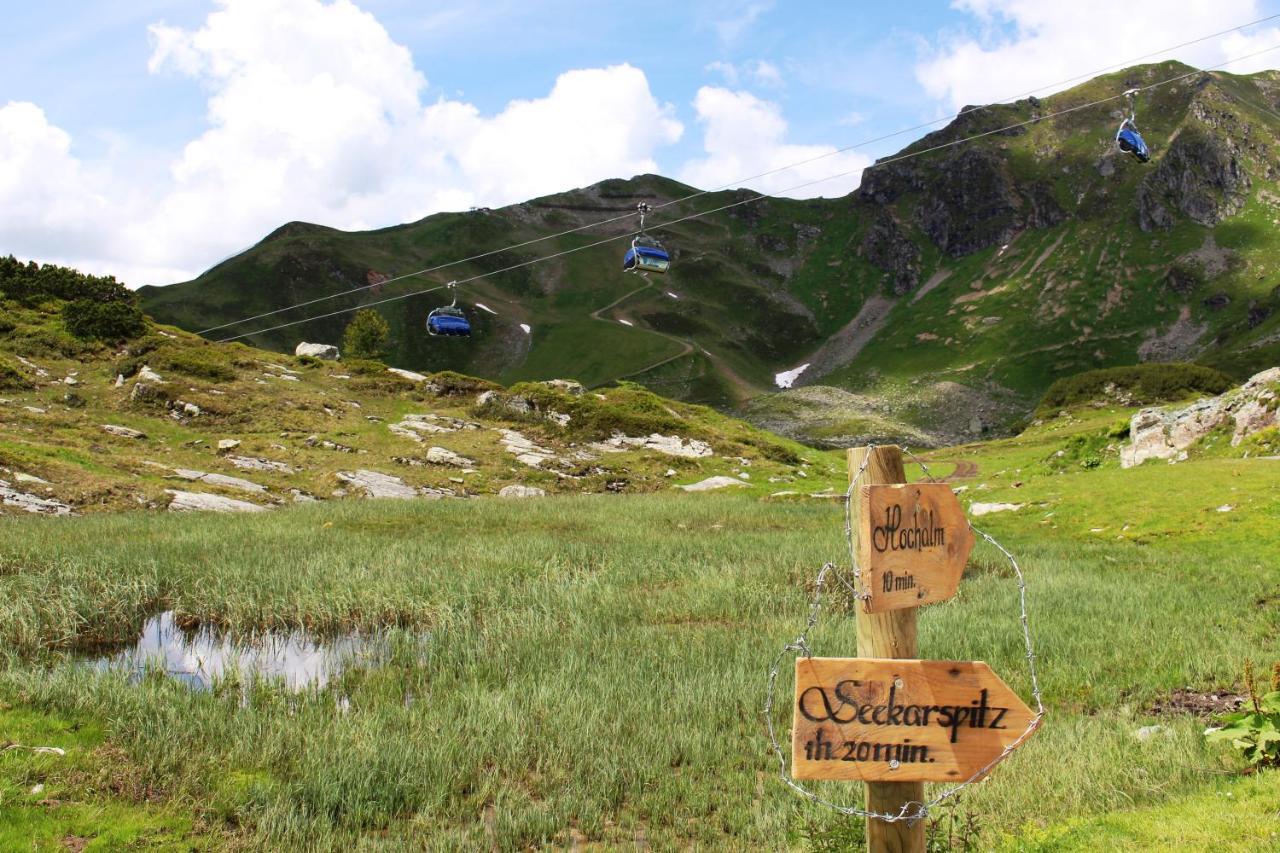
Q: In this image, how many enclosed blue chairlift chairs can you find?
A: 3